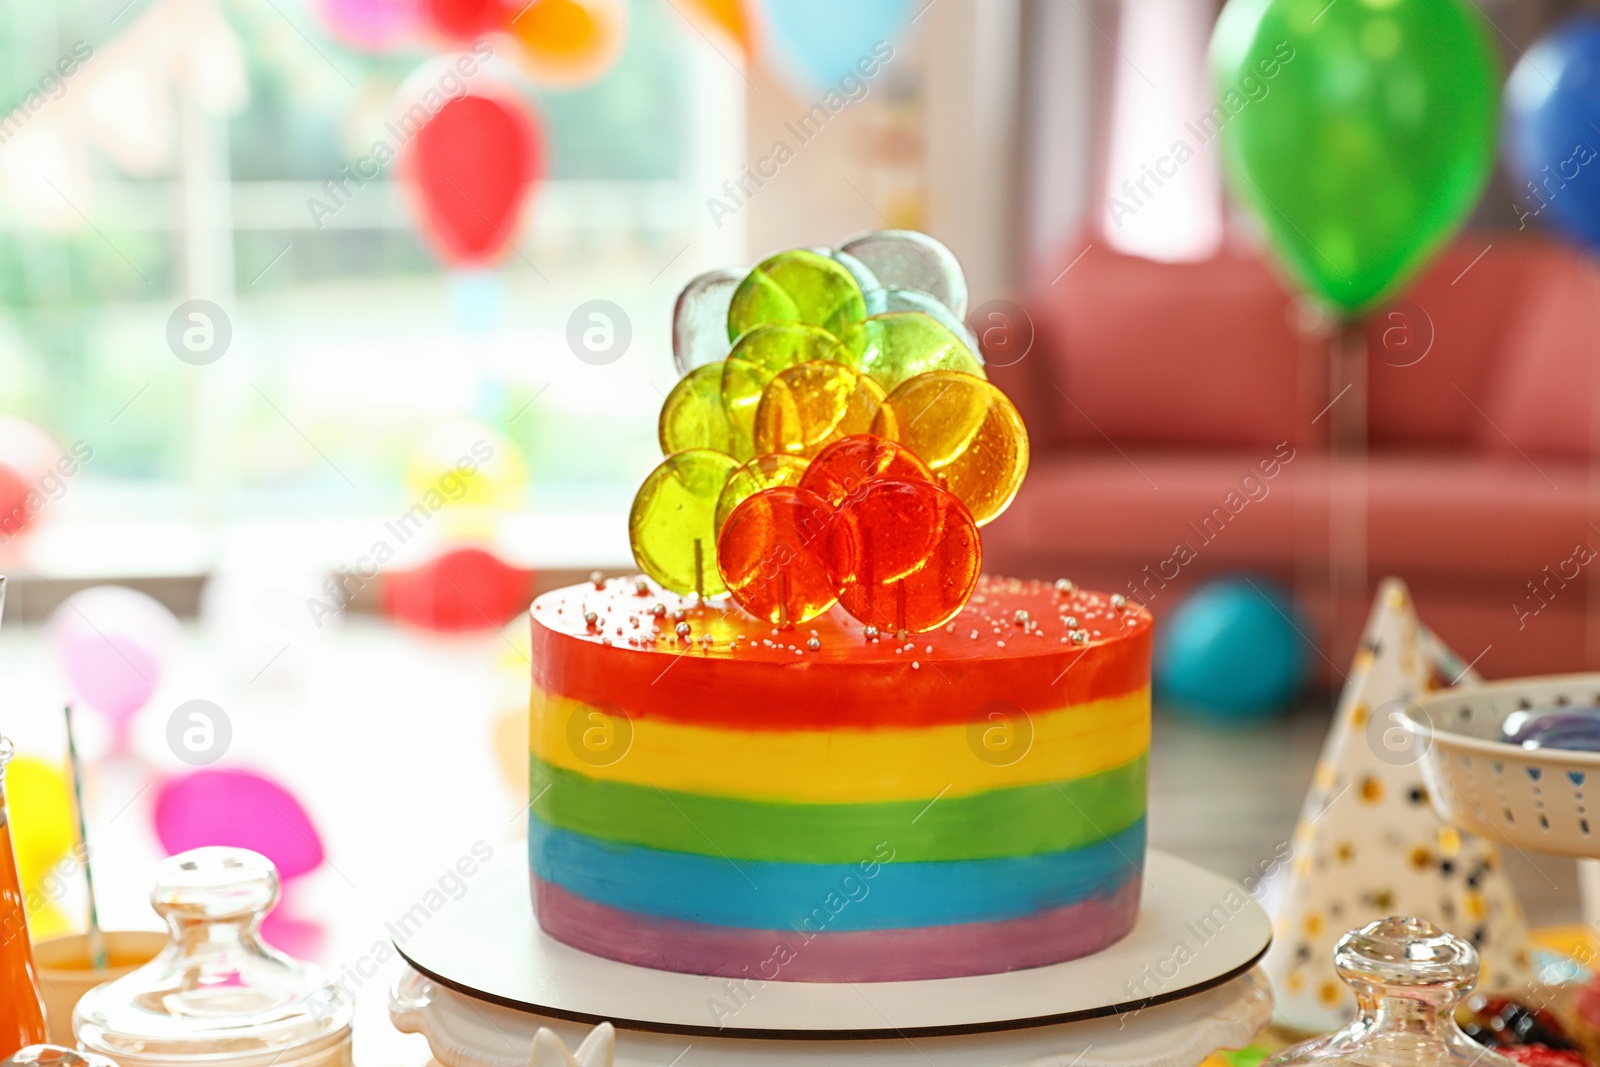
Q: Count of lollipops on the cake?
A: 15